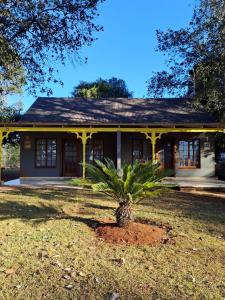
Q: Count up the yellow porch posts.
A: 3